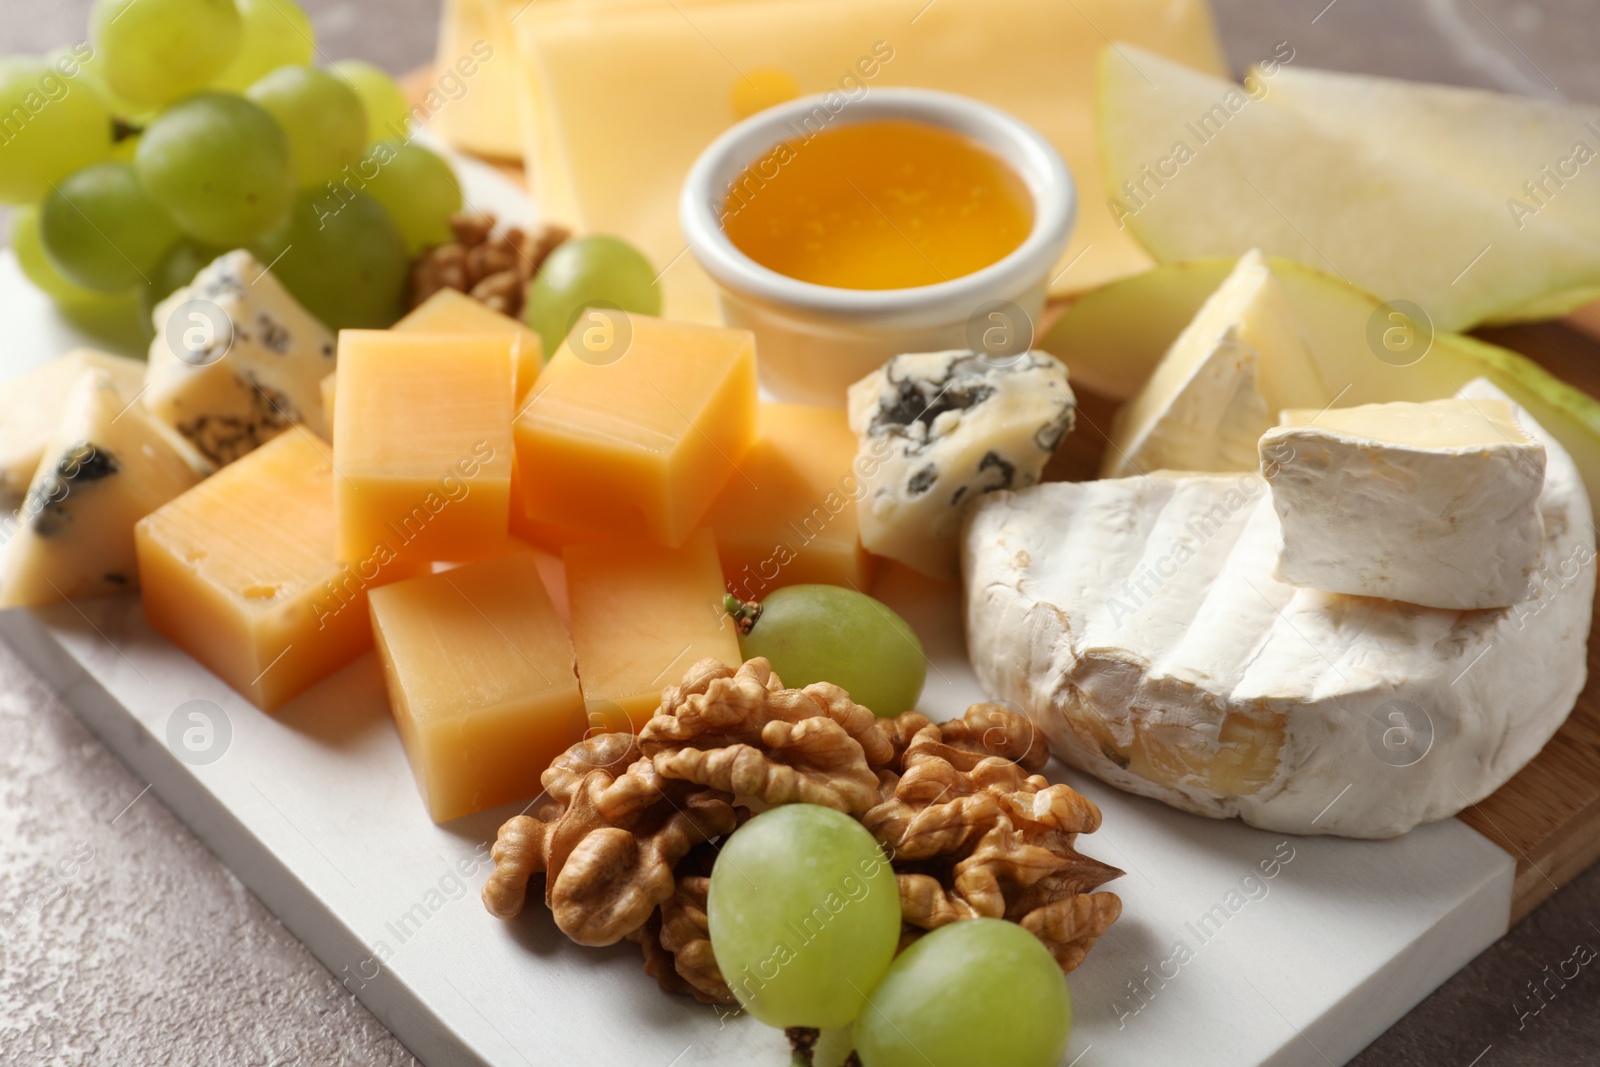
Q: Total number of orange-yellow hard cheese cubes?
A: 7